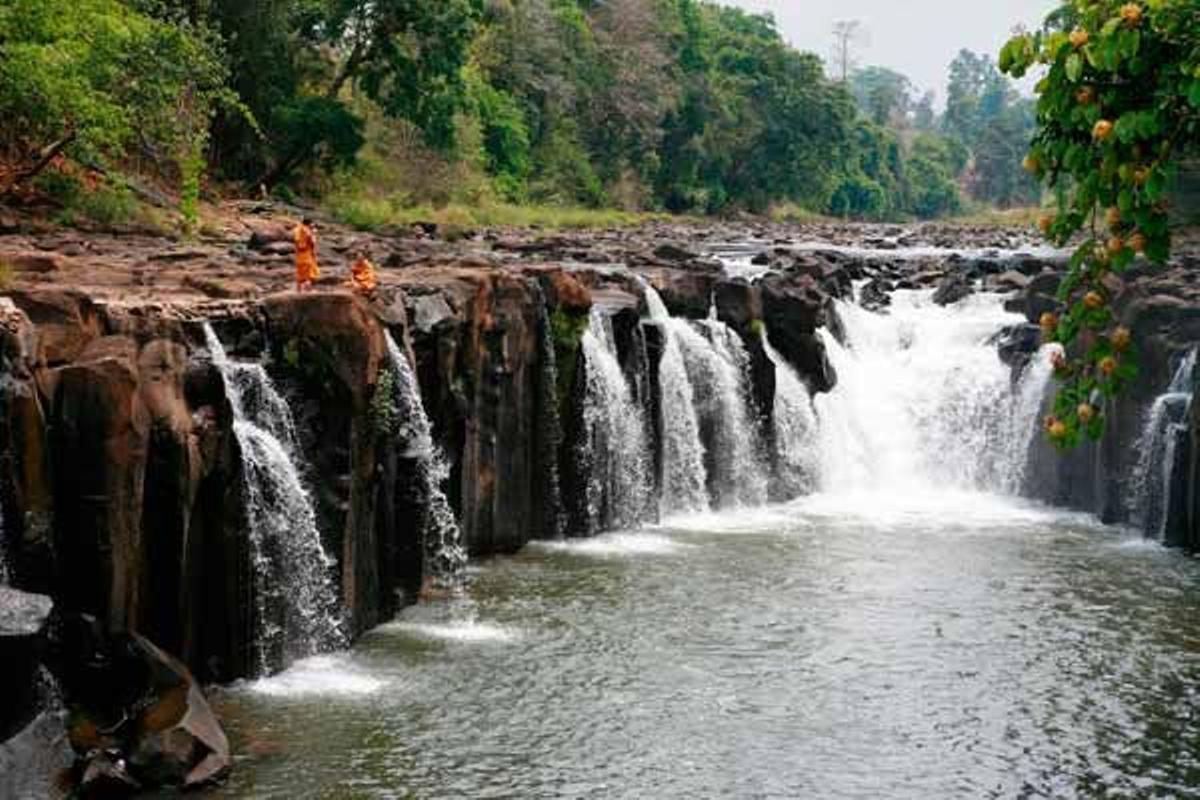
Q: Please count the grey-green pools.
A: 1